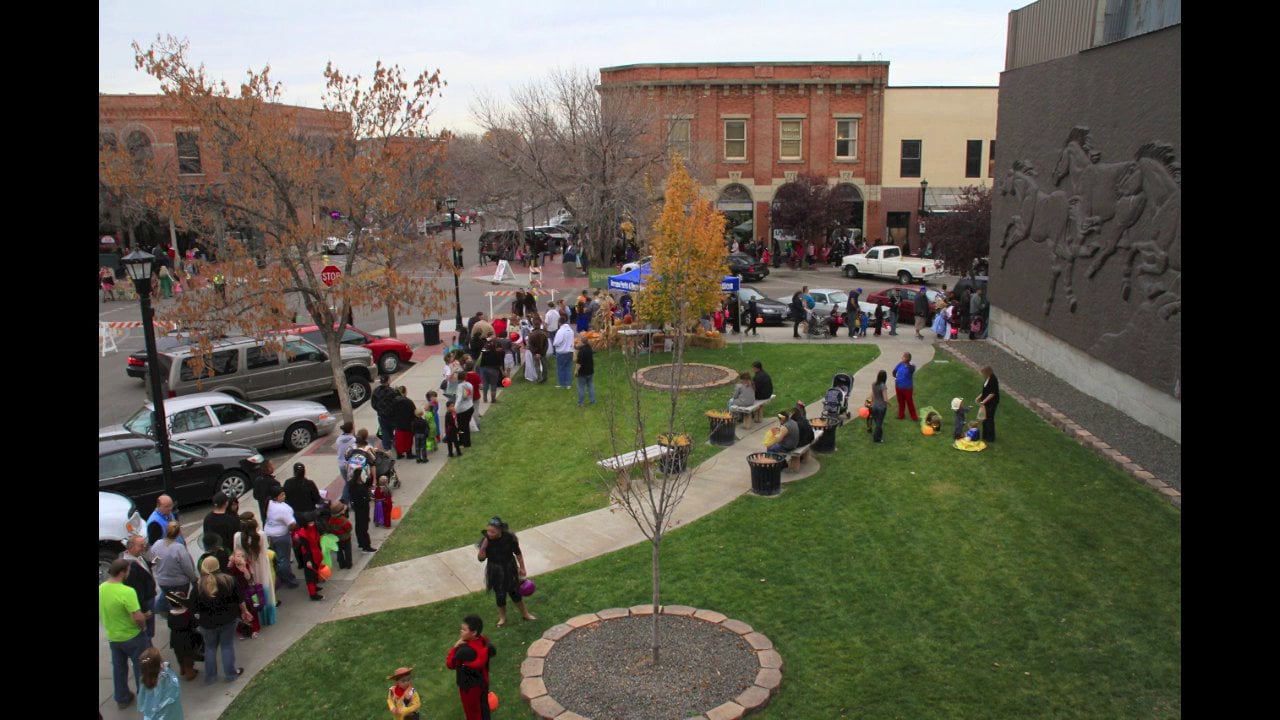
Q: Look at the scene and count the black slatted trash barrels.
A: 5